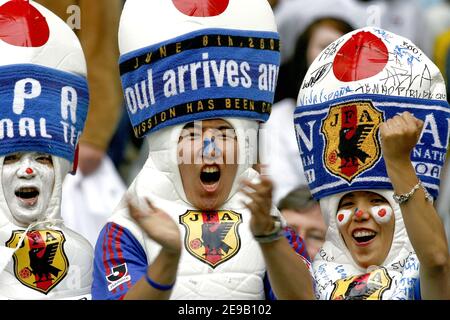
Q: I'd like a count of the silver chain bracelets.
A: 1